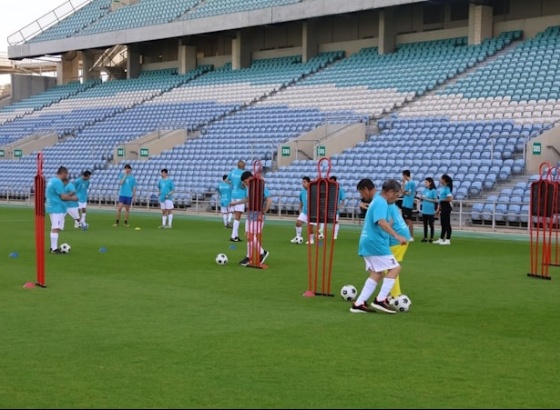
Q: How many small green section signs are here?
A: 7